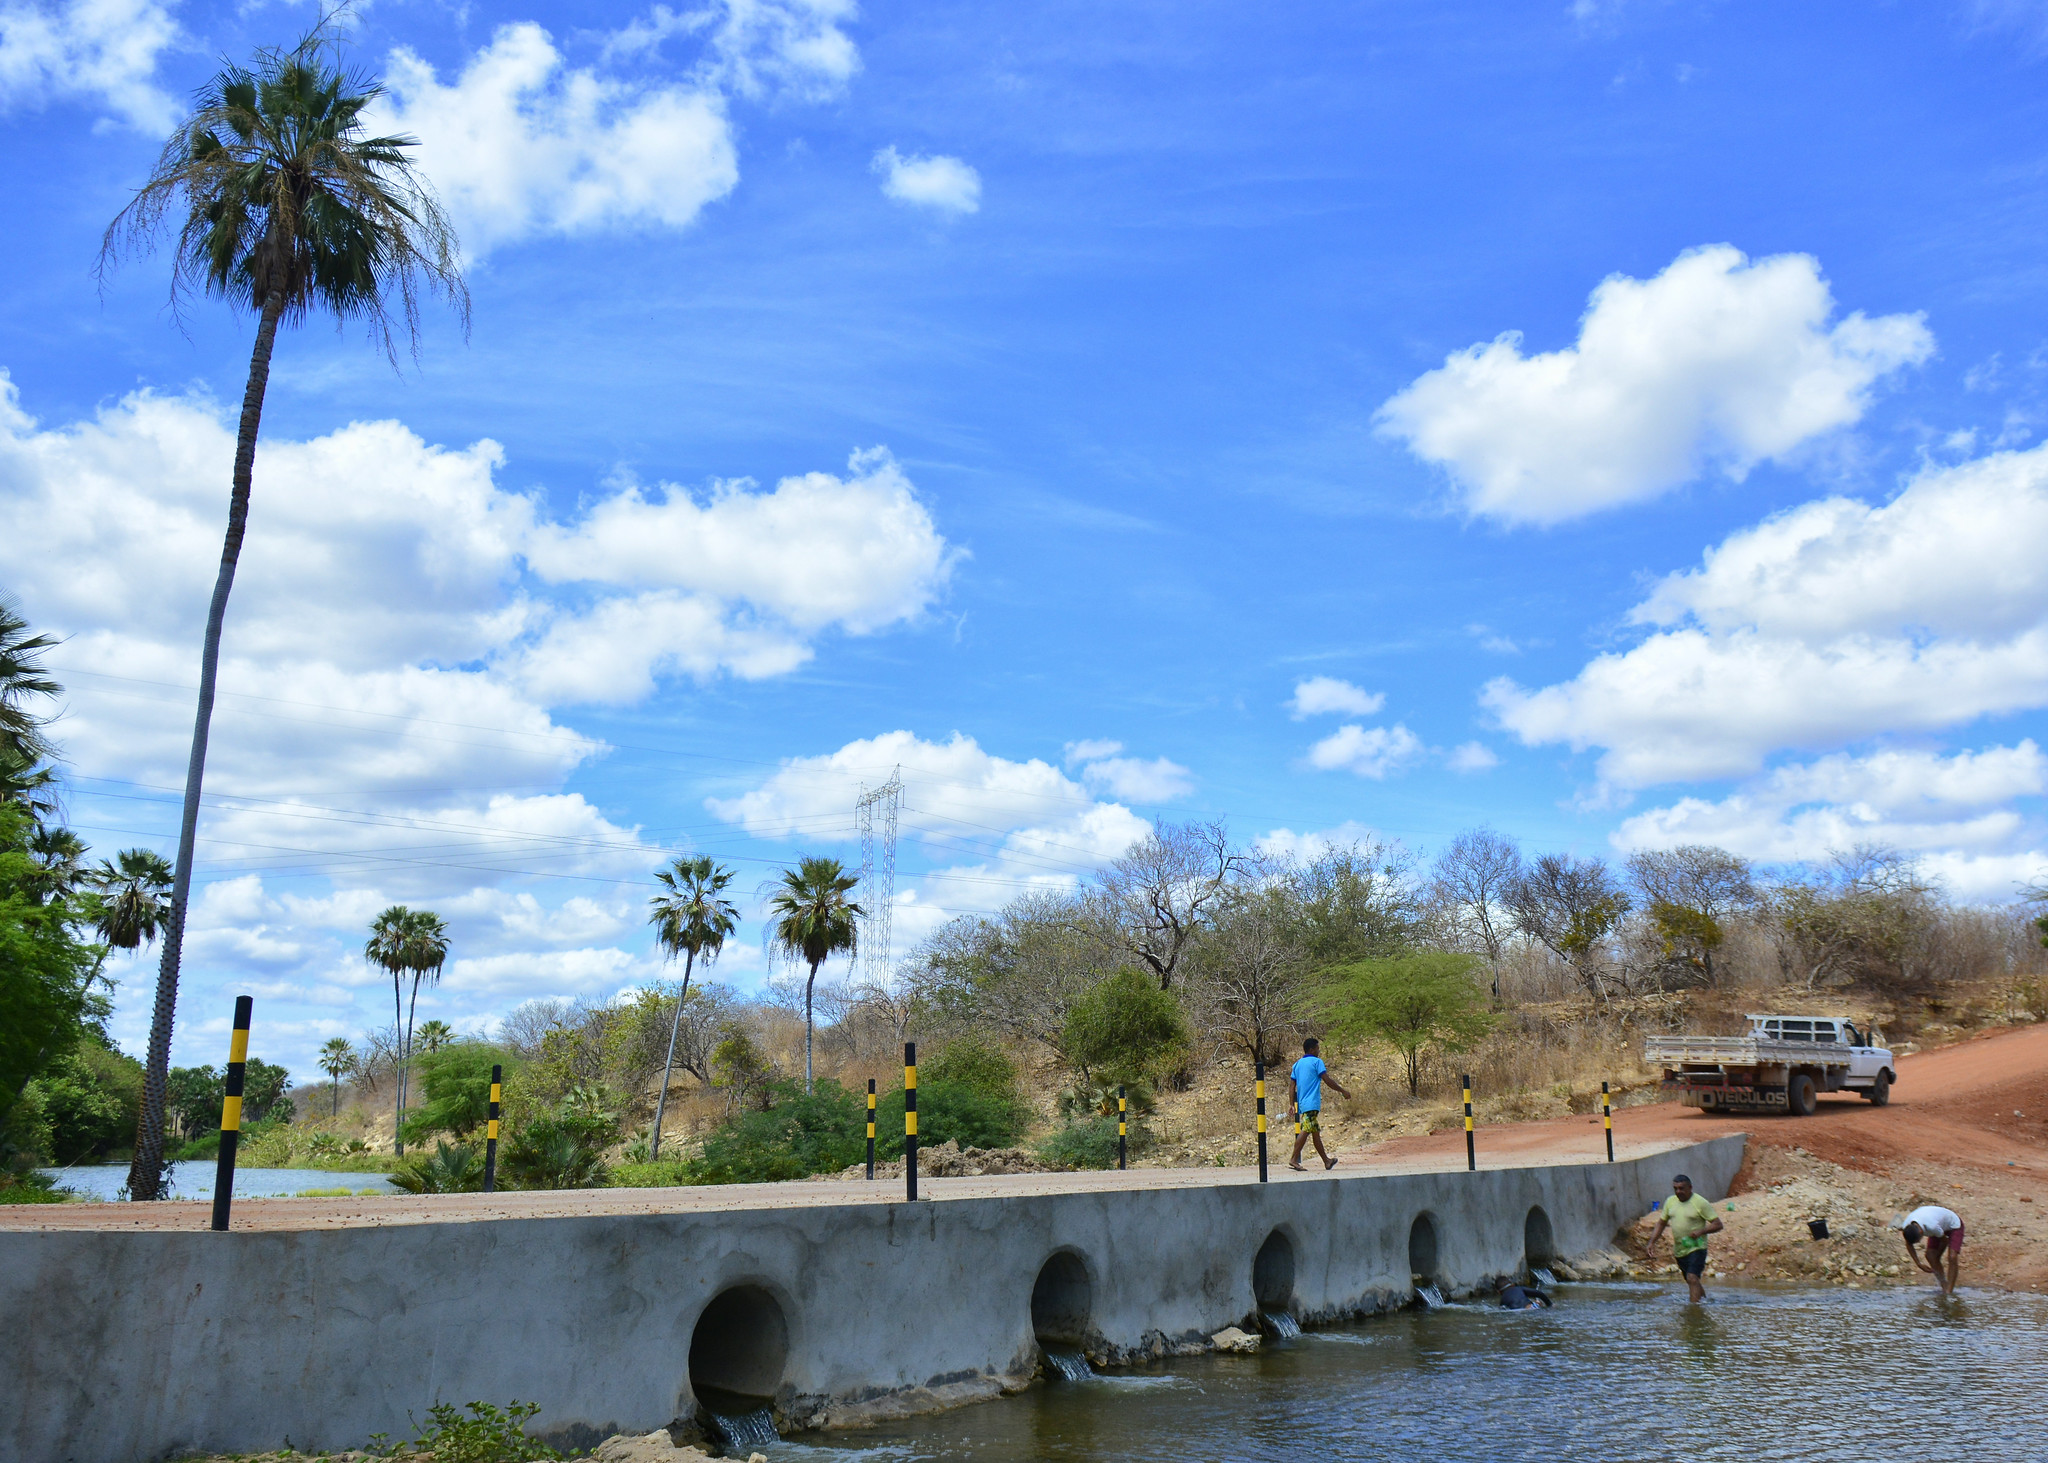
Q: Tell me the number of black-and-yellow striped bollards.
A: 9